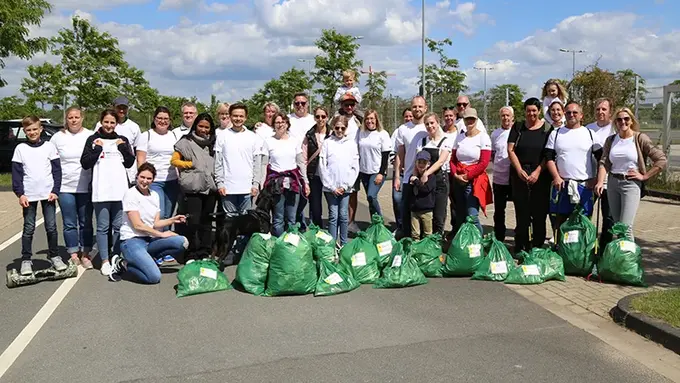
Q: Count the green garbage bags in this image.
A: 15